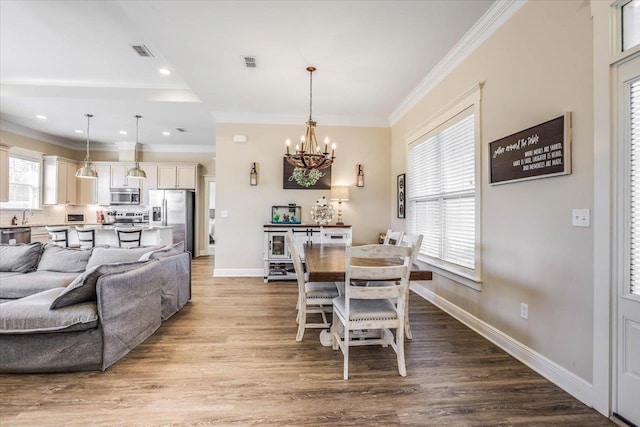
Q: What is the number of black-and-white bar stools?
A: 3